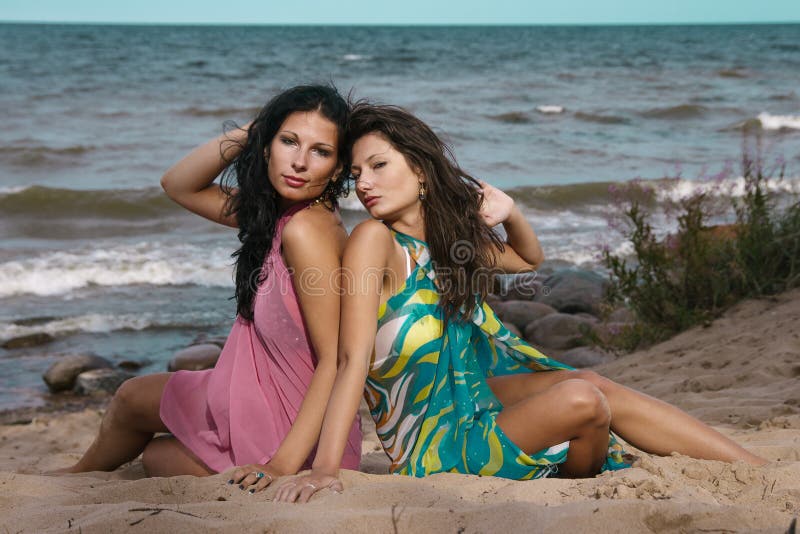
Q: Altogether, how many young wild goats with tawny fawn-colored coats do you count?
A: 0